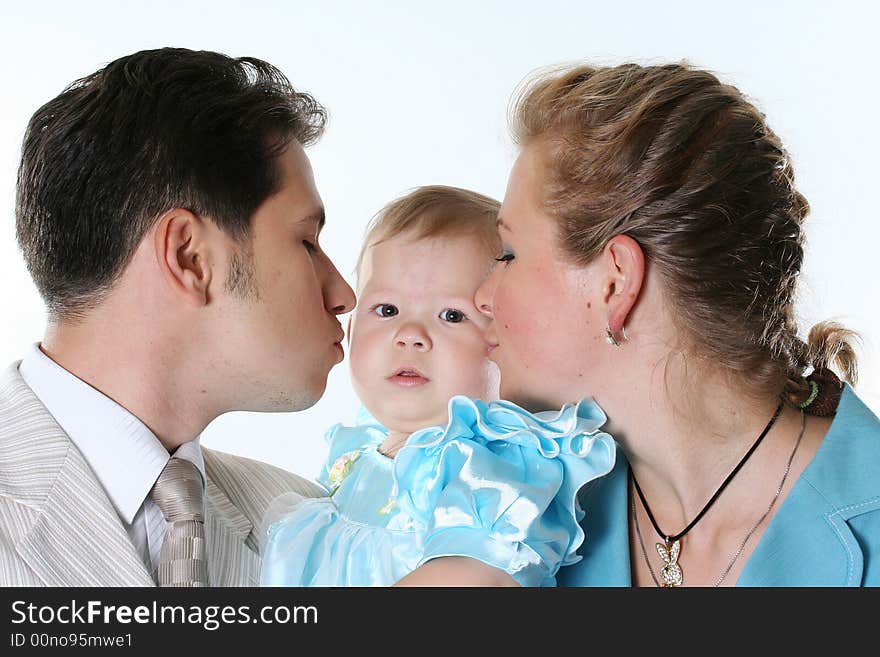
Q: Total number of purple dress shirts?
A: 0